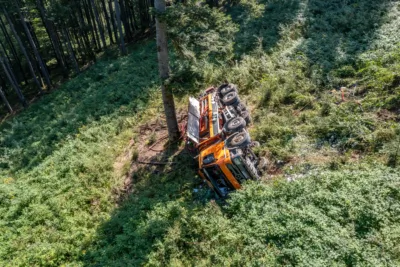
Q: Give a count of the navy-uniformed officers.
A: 0